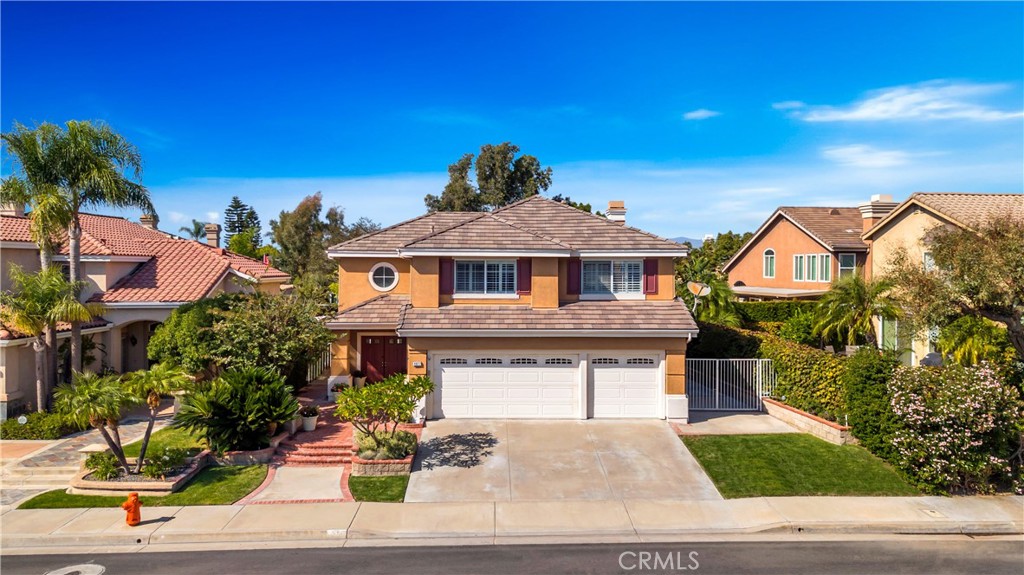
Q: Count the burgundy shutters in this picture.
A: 4